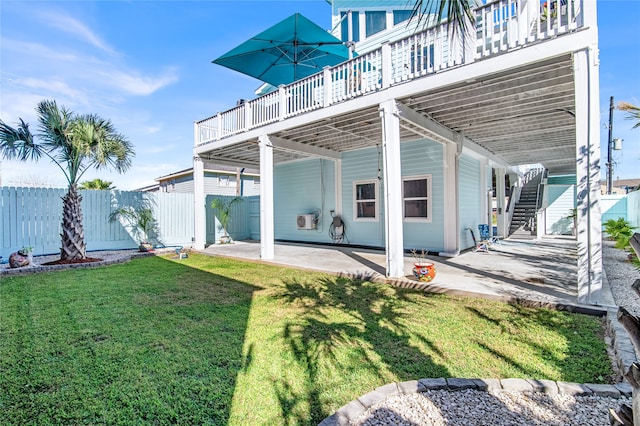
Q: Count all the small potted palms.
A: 2